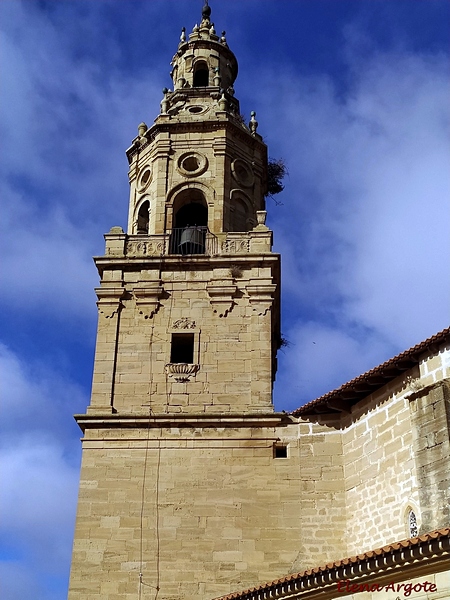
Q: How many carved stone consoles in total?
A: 4